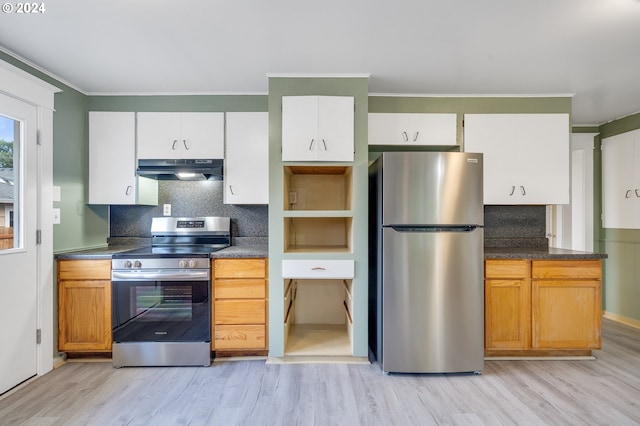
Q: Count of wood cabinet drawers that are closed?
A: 7